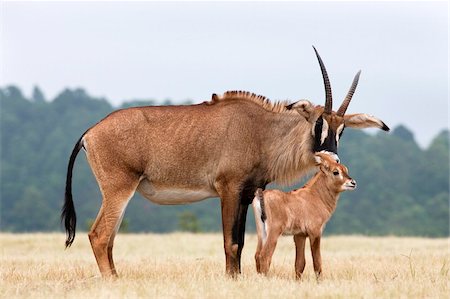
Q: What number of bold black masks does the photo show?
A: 1